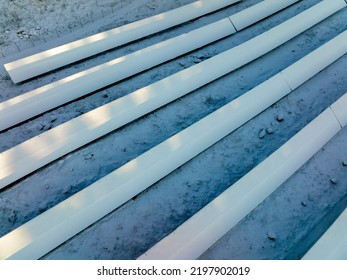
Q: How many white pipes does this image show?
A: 6